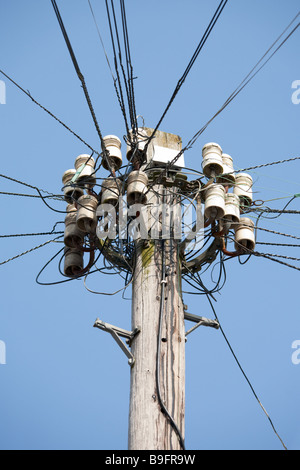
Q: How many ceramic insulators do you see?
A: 15